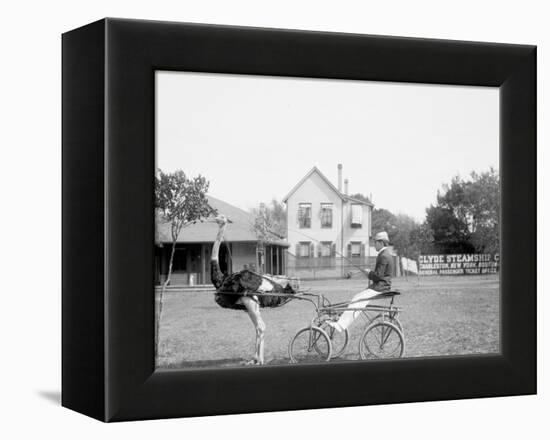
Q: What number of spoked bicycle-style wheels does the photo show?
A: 4